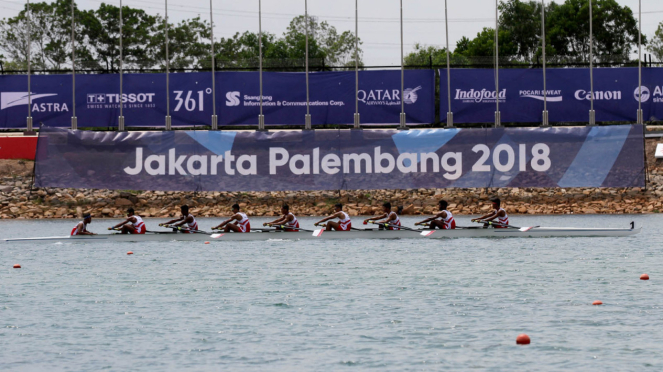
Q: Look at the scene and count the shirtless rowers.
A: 0